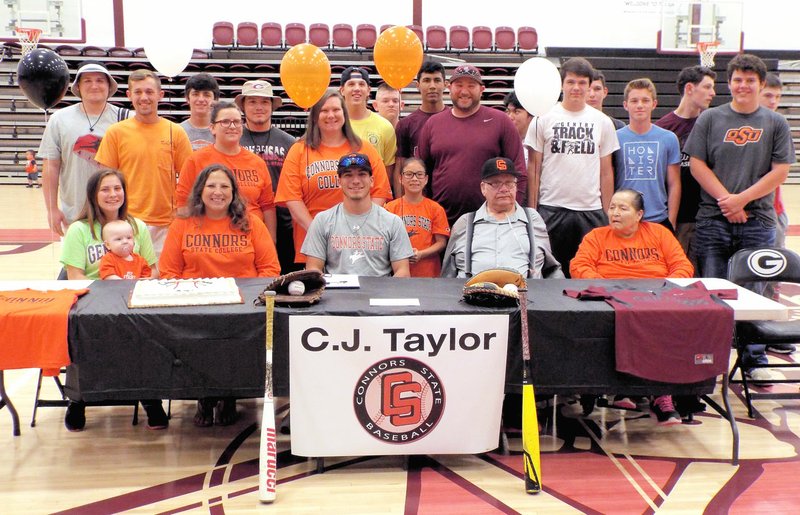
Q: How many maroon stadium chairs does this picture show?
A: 14